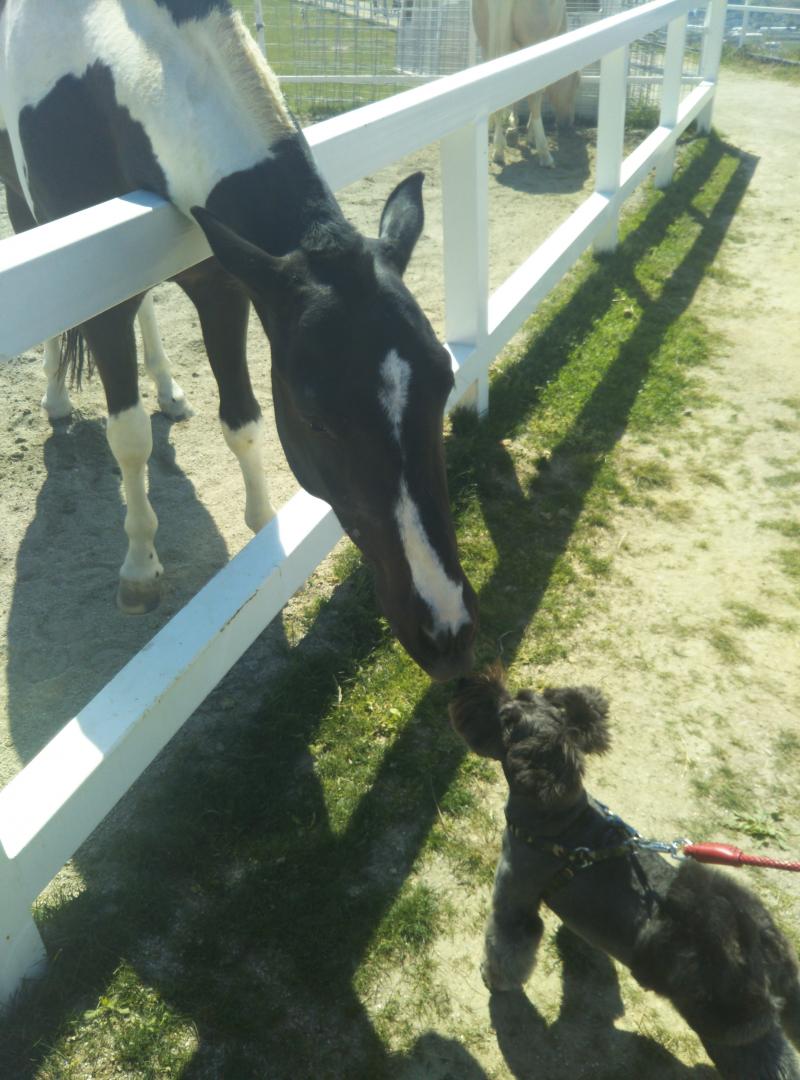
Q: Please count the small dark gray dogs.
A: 1